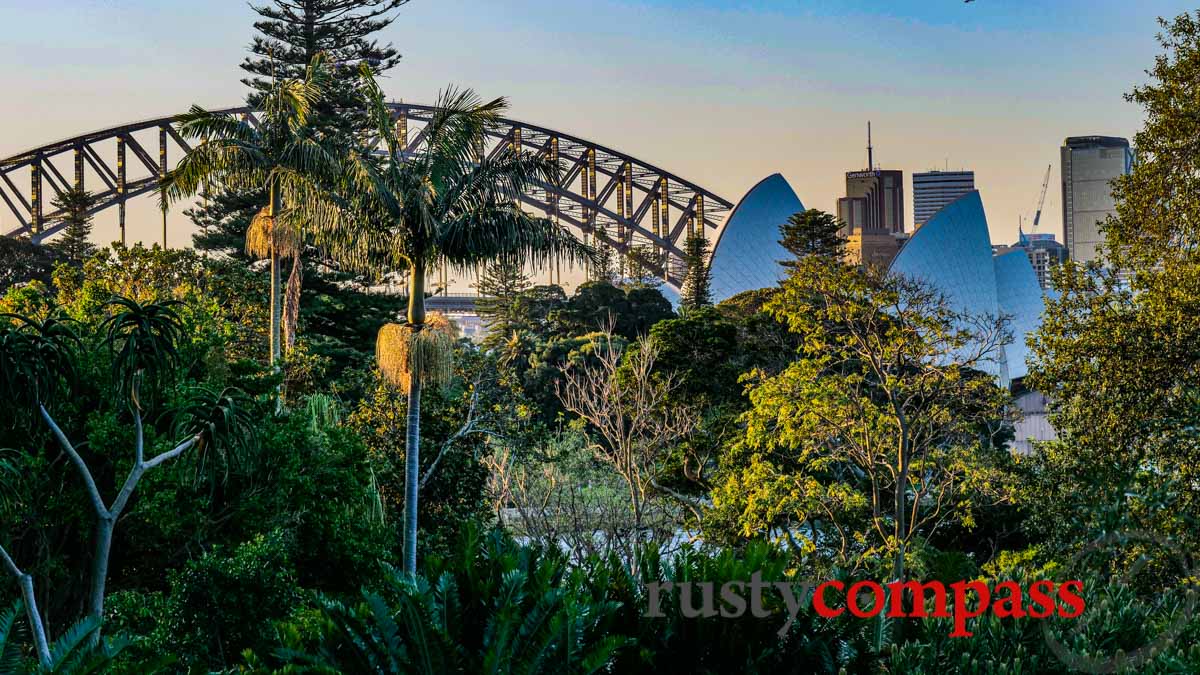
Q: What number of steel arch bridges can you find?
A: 1